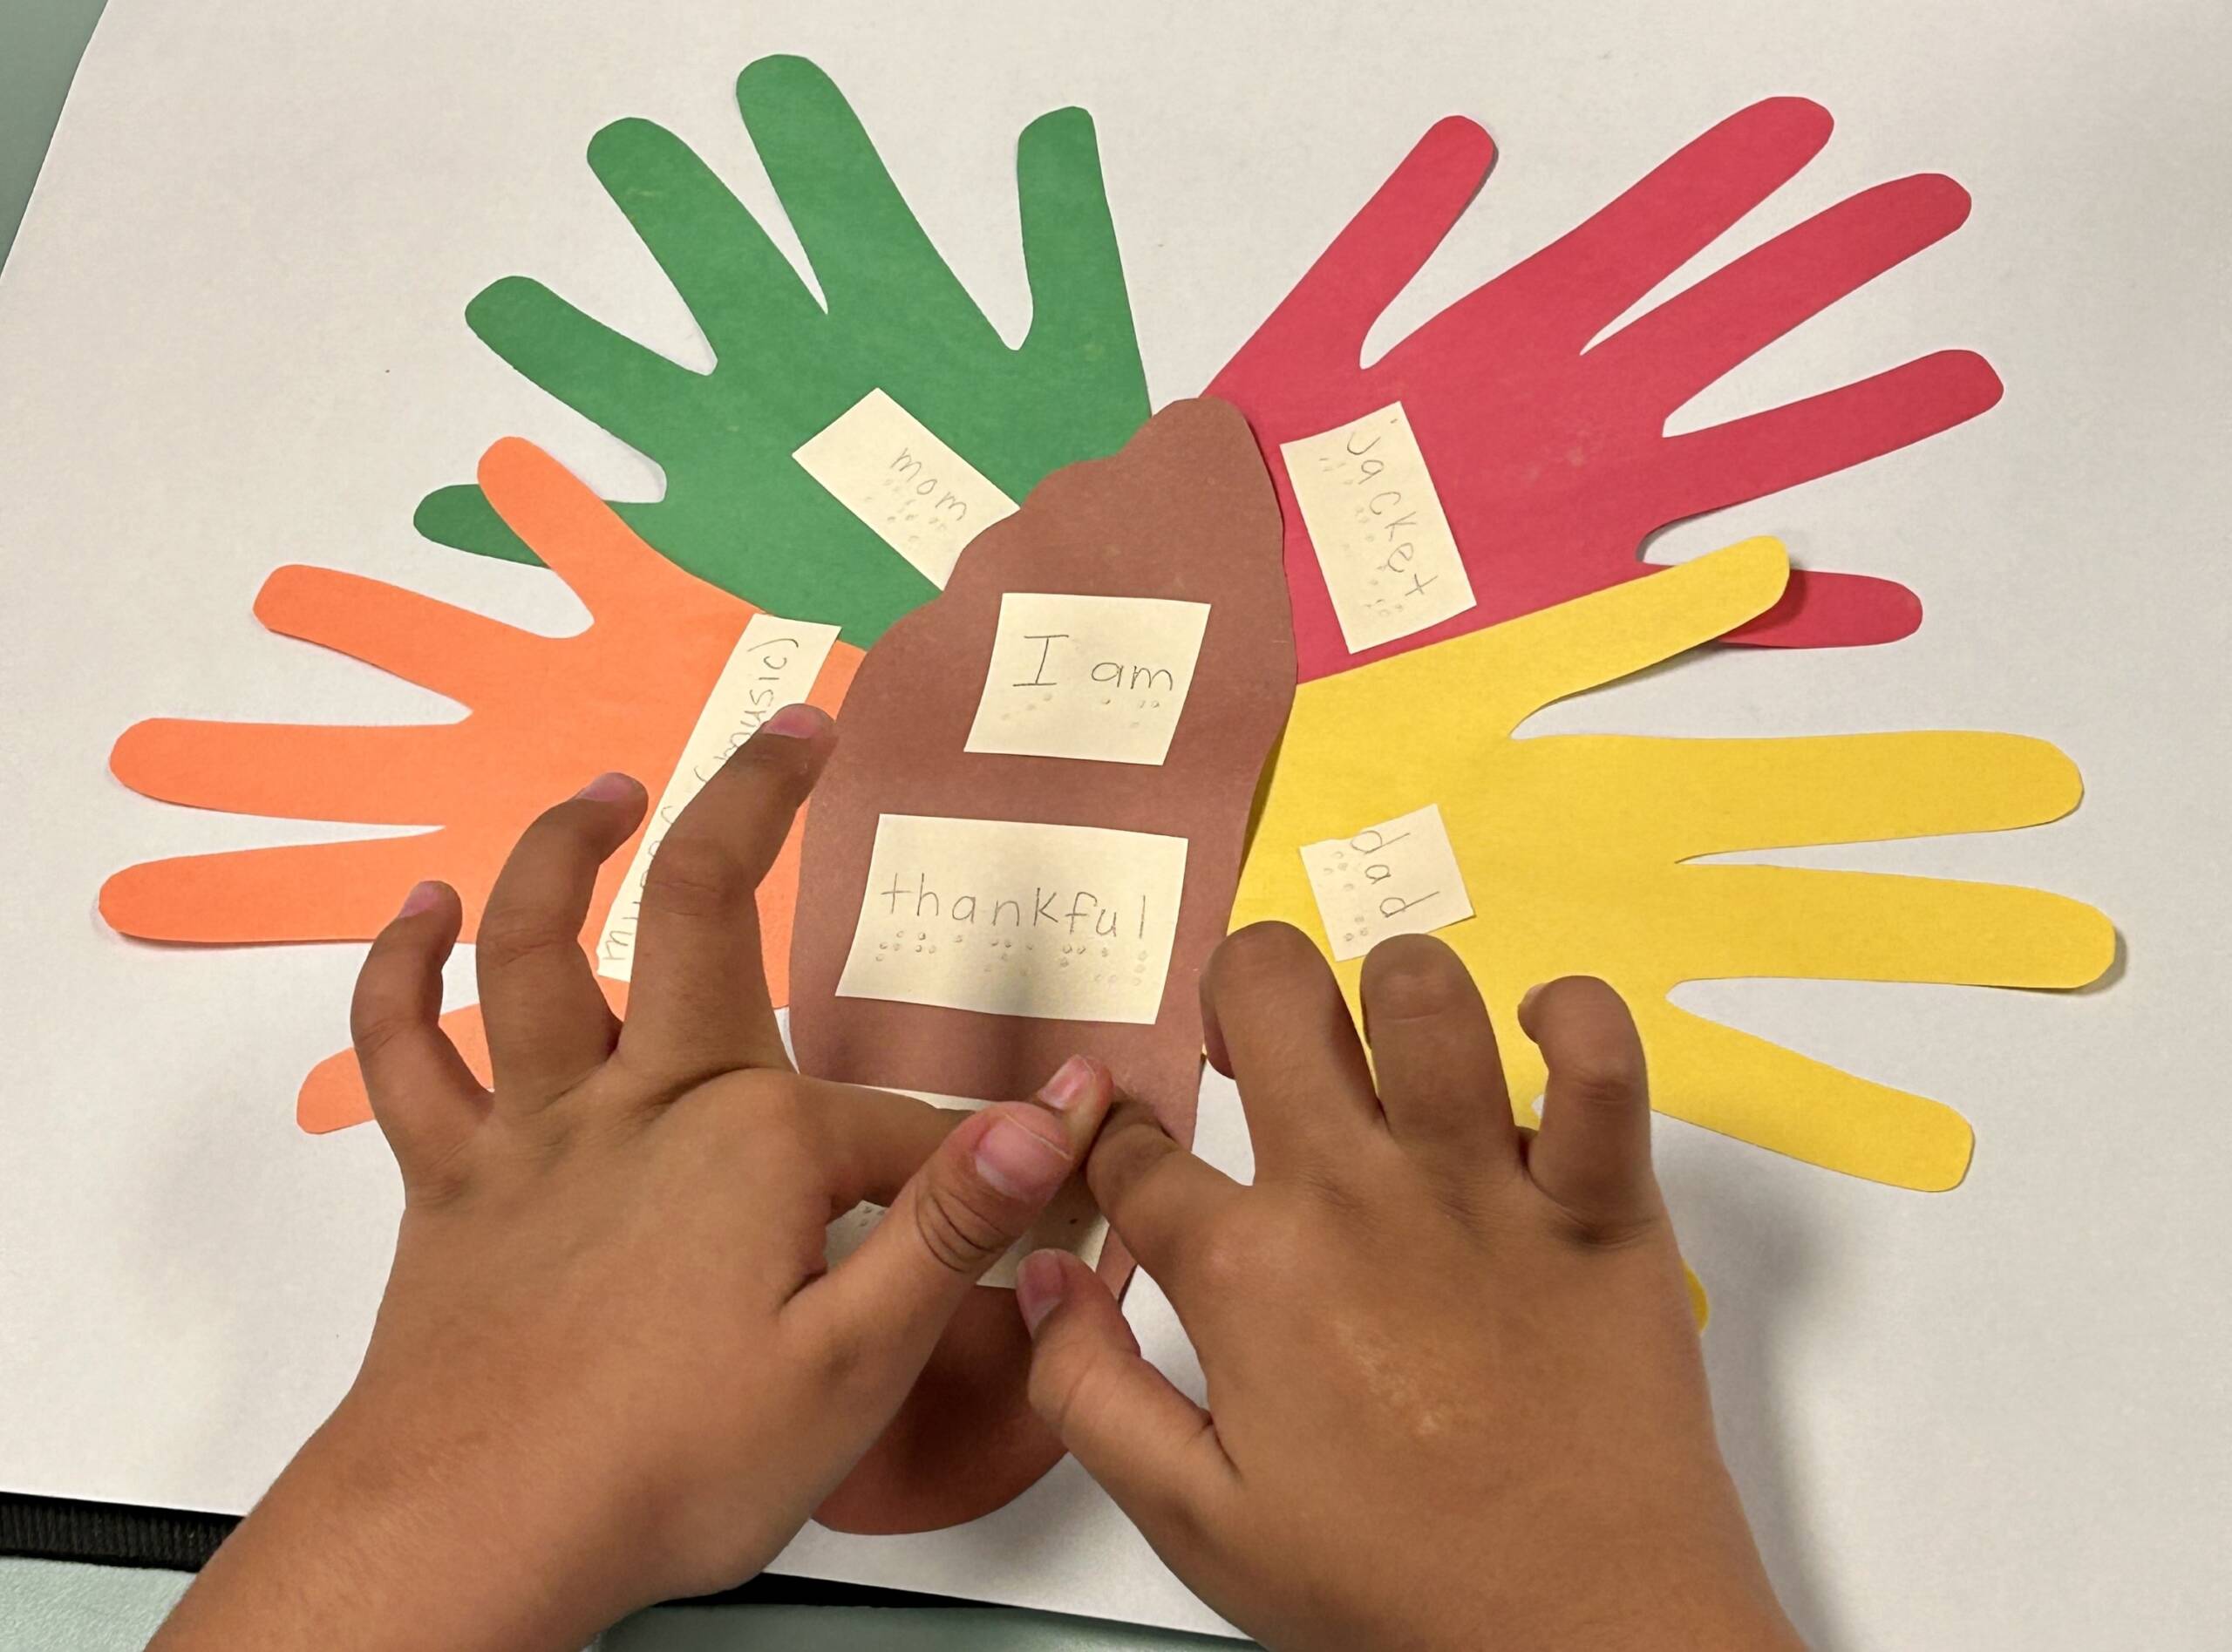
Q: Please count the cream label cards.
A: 7